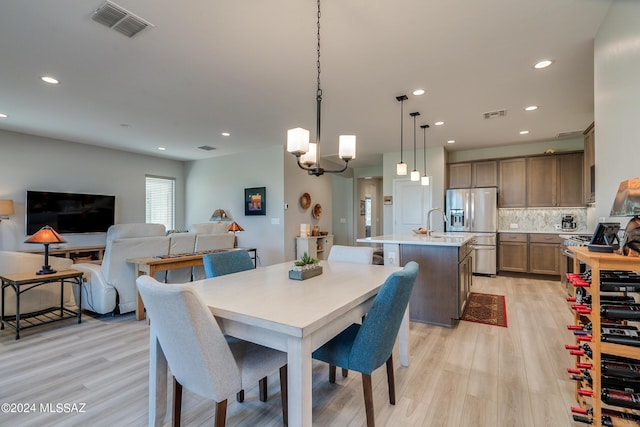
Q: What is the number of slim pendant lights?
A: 3